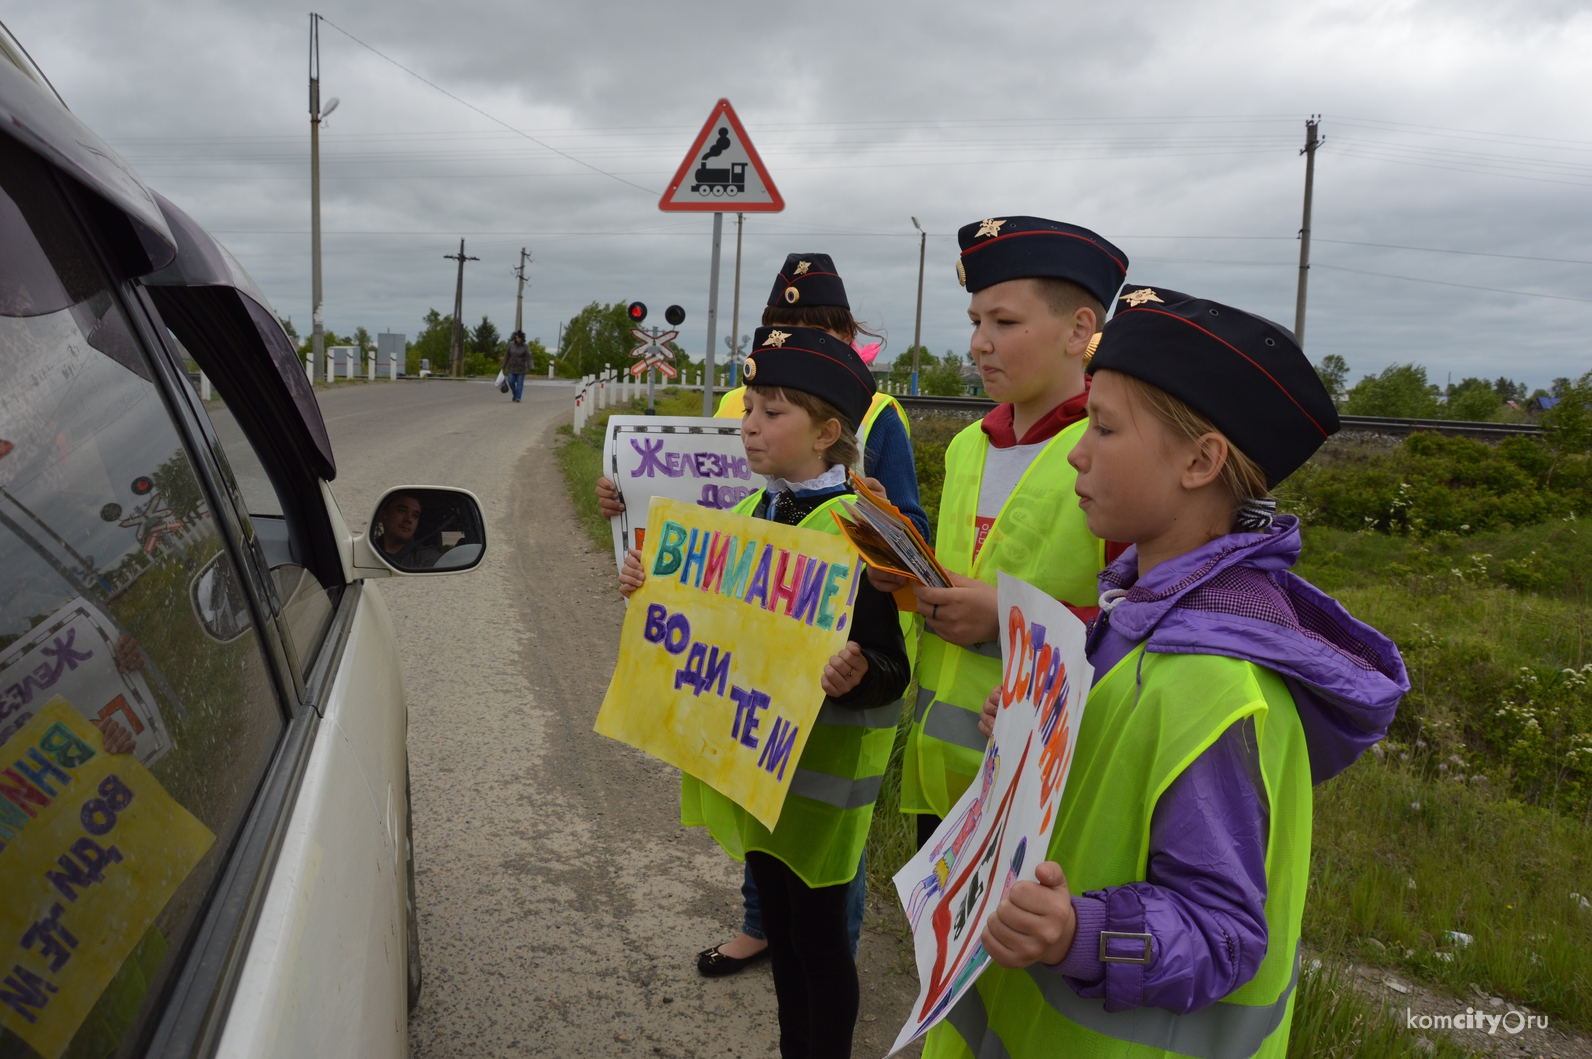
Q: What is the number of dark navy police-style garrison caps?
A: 4